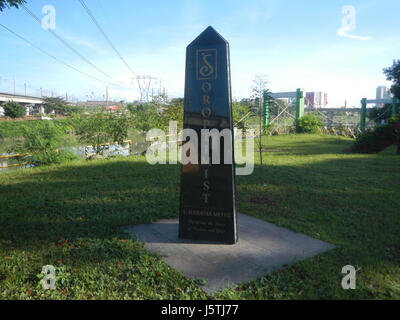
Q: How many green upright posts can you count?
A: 4